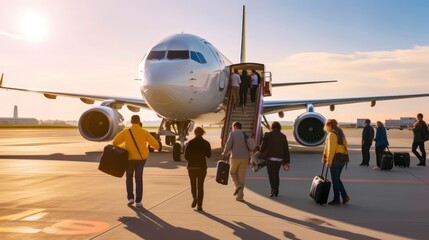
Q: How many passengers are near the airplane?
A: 11